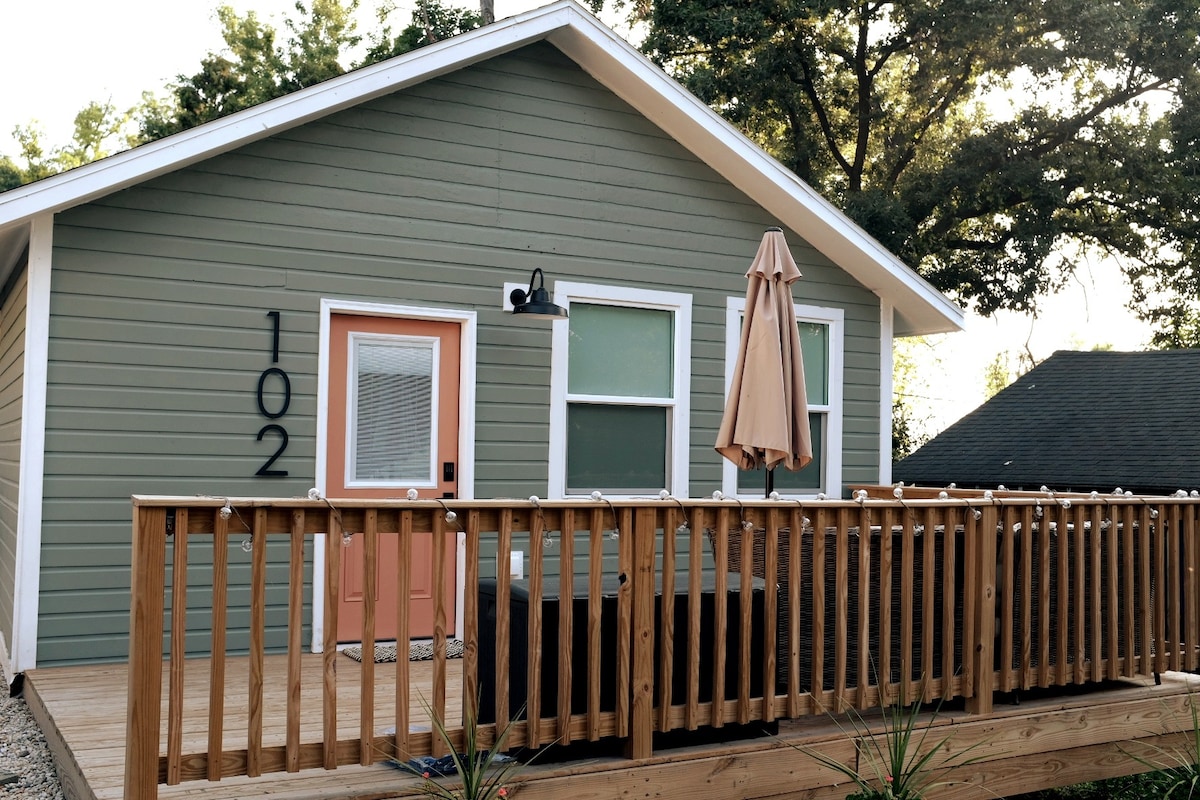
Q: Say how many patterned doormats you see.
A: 1